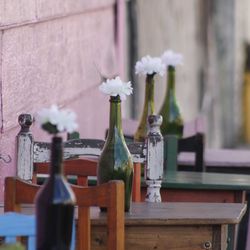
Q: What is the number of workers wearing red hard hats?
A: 0